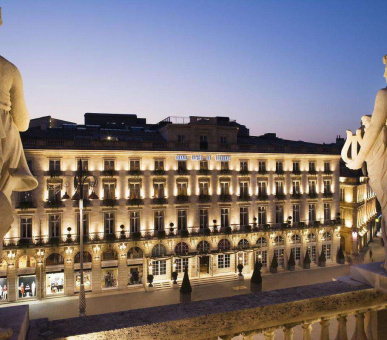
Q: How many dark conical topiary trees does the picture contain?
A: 7